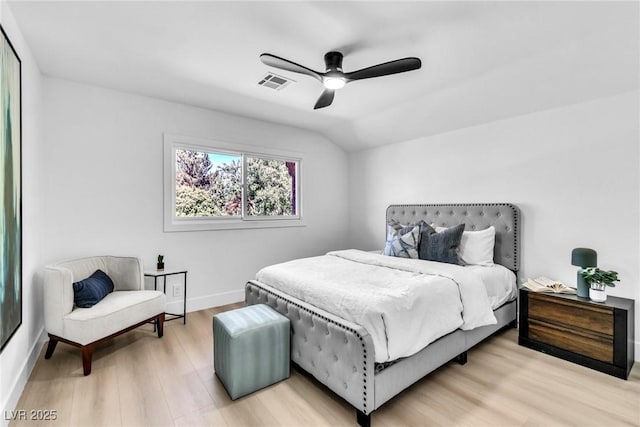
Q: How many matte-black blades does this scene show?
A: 3